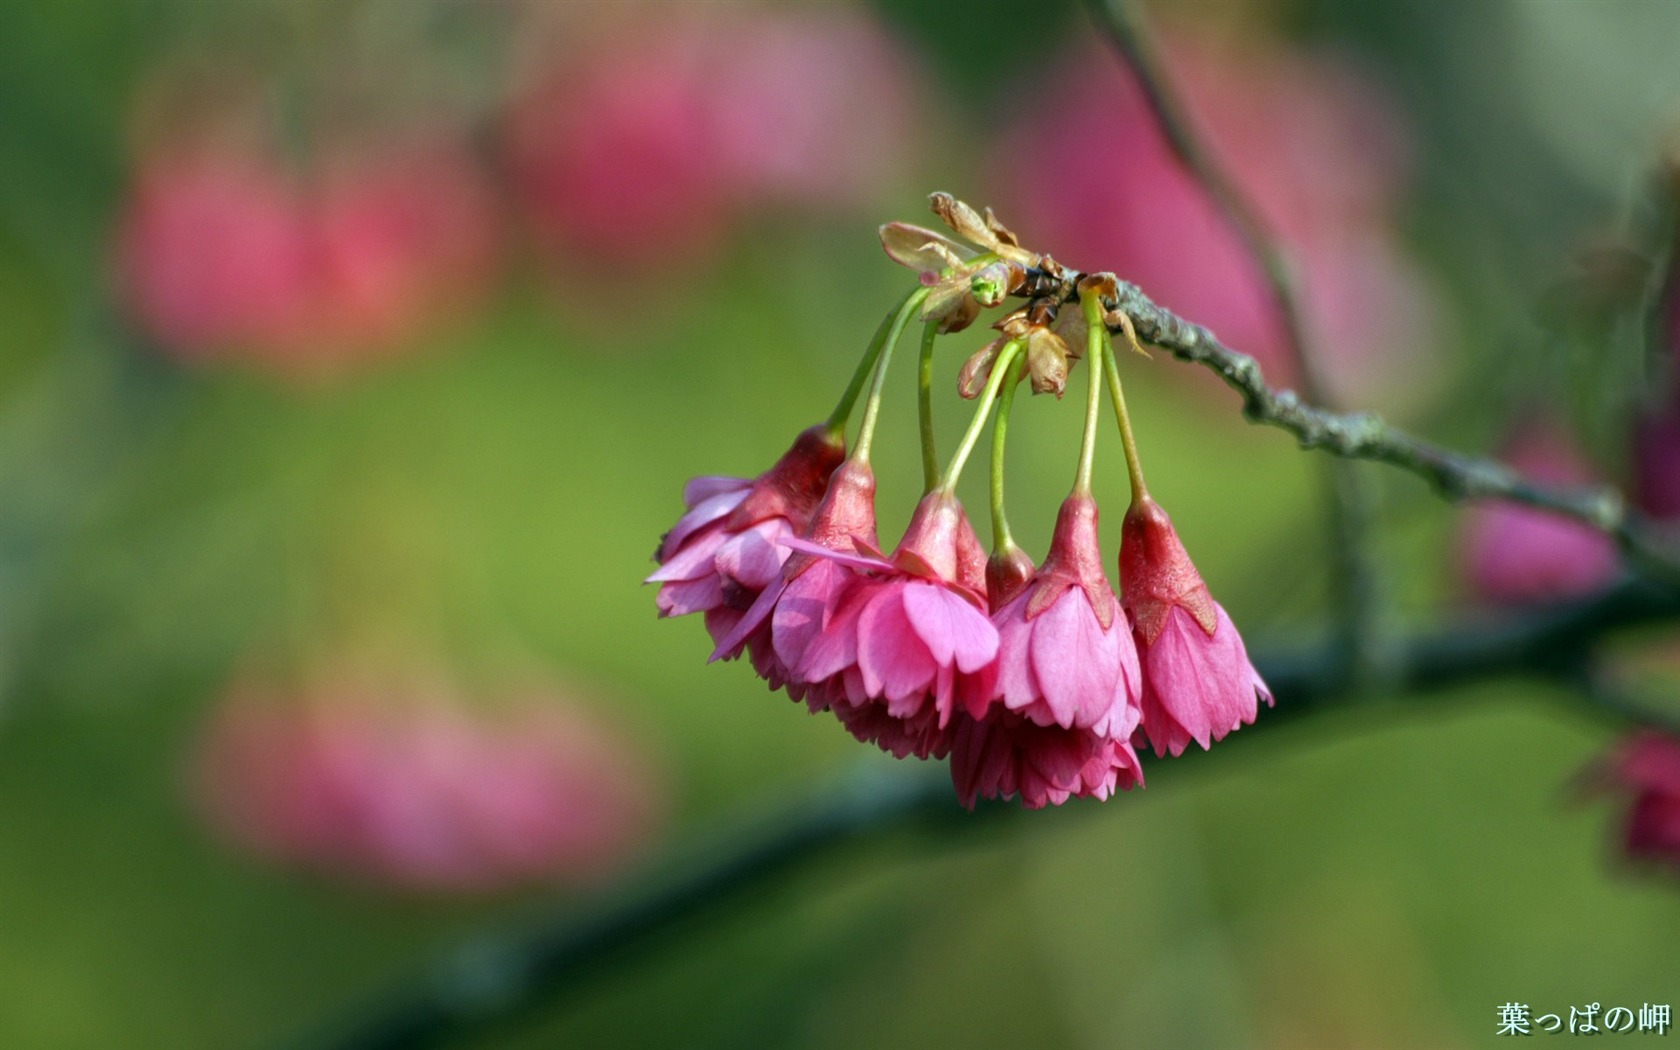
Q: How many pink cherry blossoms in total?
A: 7